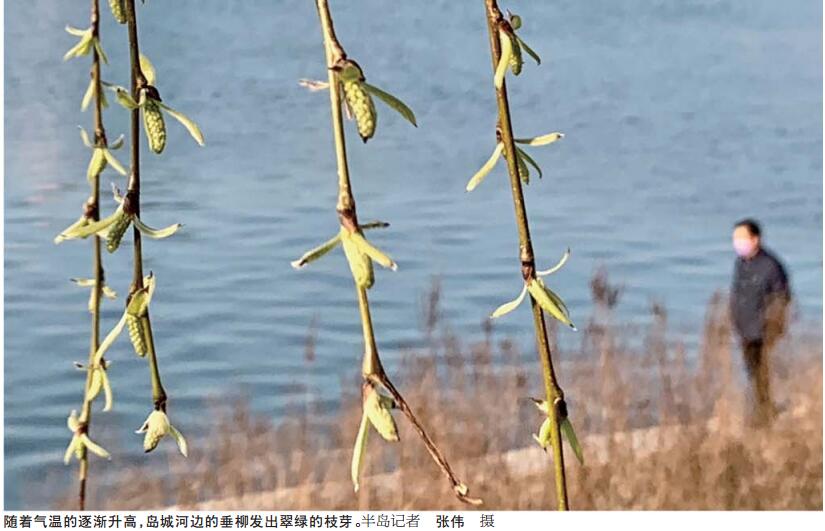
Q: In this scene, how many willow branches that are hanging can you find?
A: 4